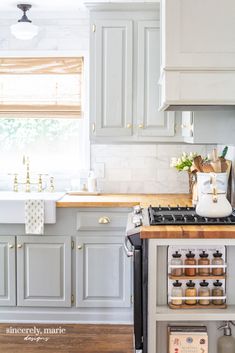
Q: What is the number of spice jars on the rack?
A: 8